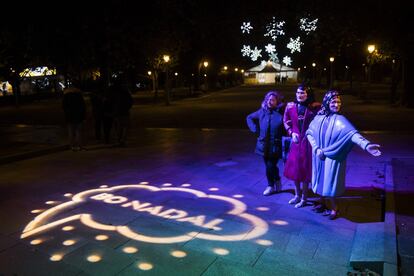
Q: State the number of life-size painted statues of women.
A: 2